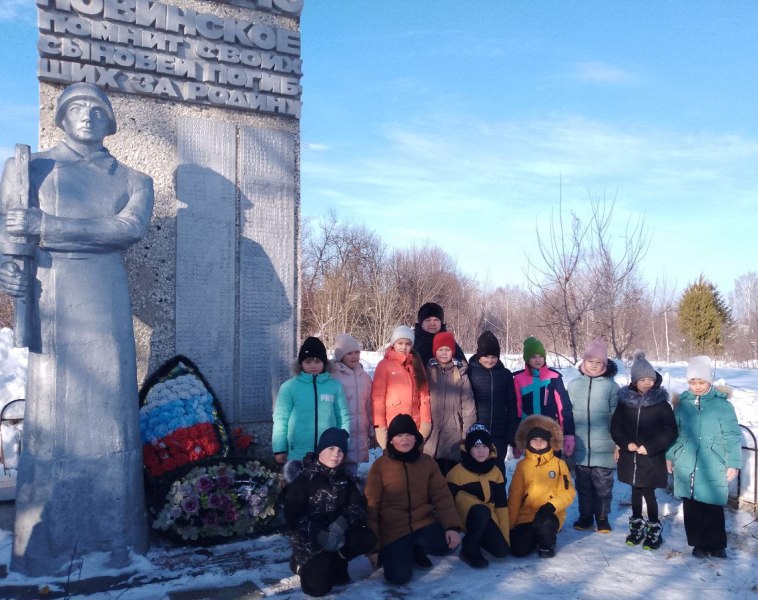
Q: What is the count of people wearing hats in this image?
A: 14